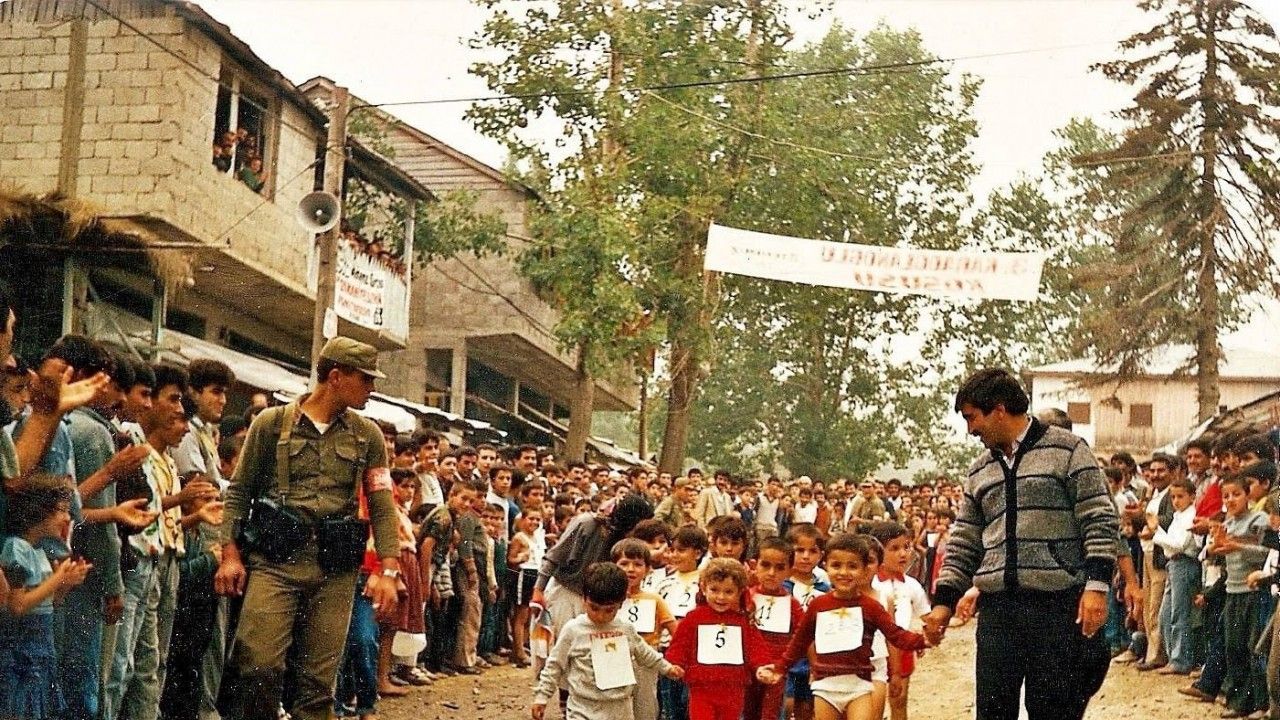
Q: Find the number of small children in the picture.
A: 11